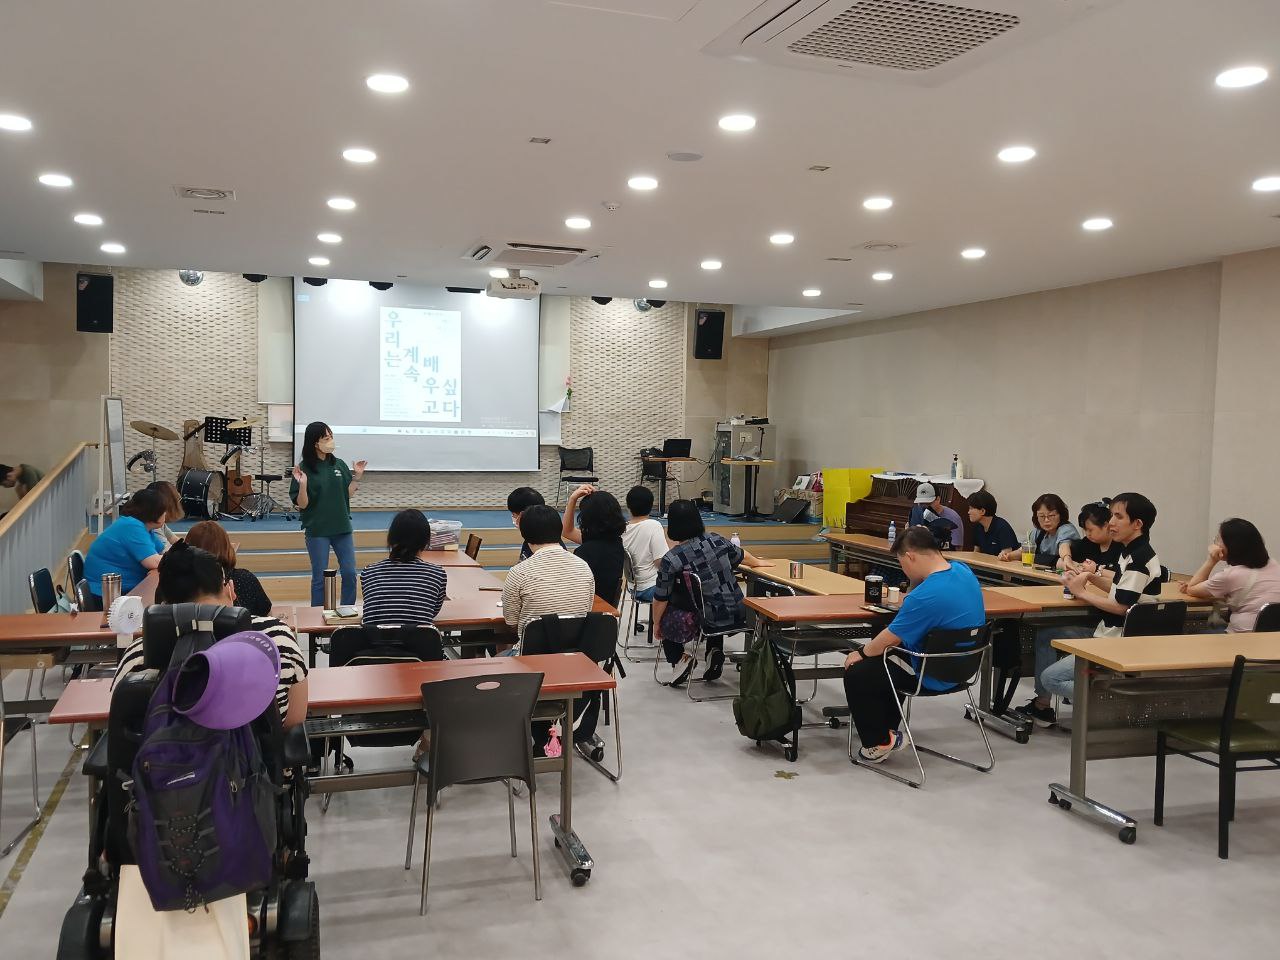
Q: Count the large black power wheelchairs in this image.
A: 1